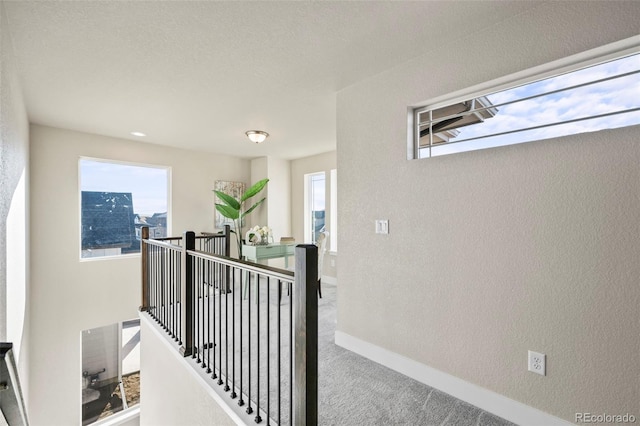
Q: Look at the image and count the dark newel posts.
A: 4